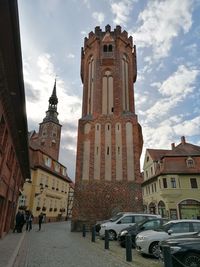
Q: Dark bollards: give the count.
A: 5